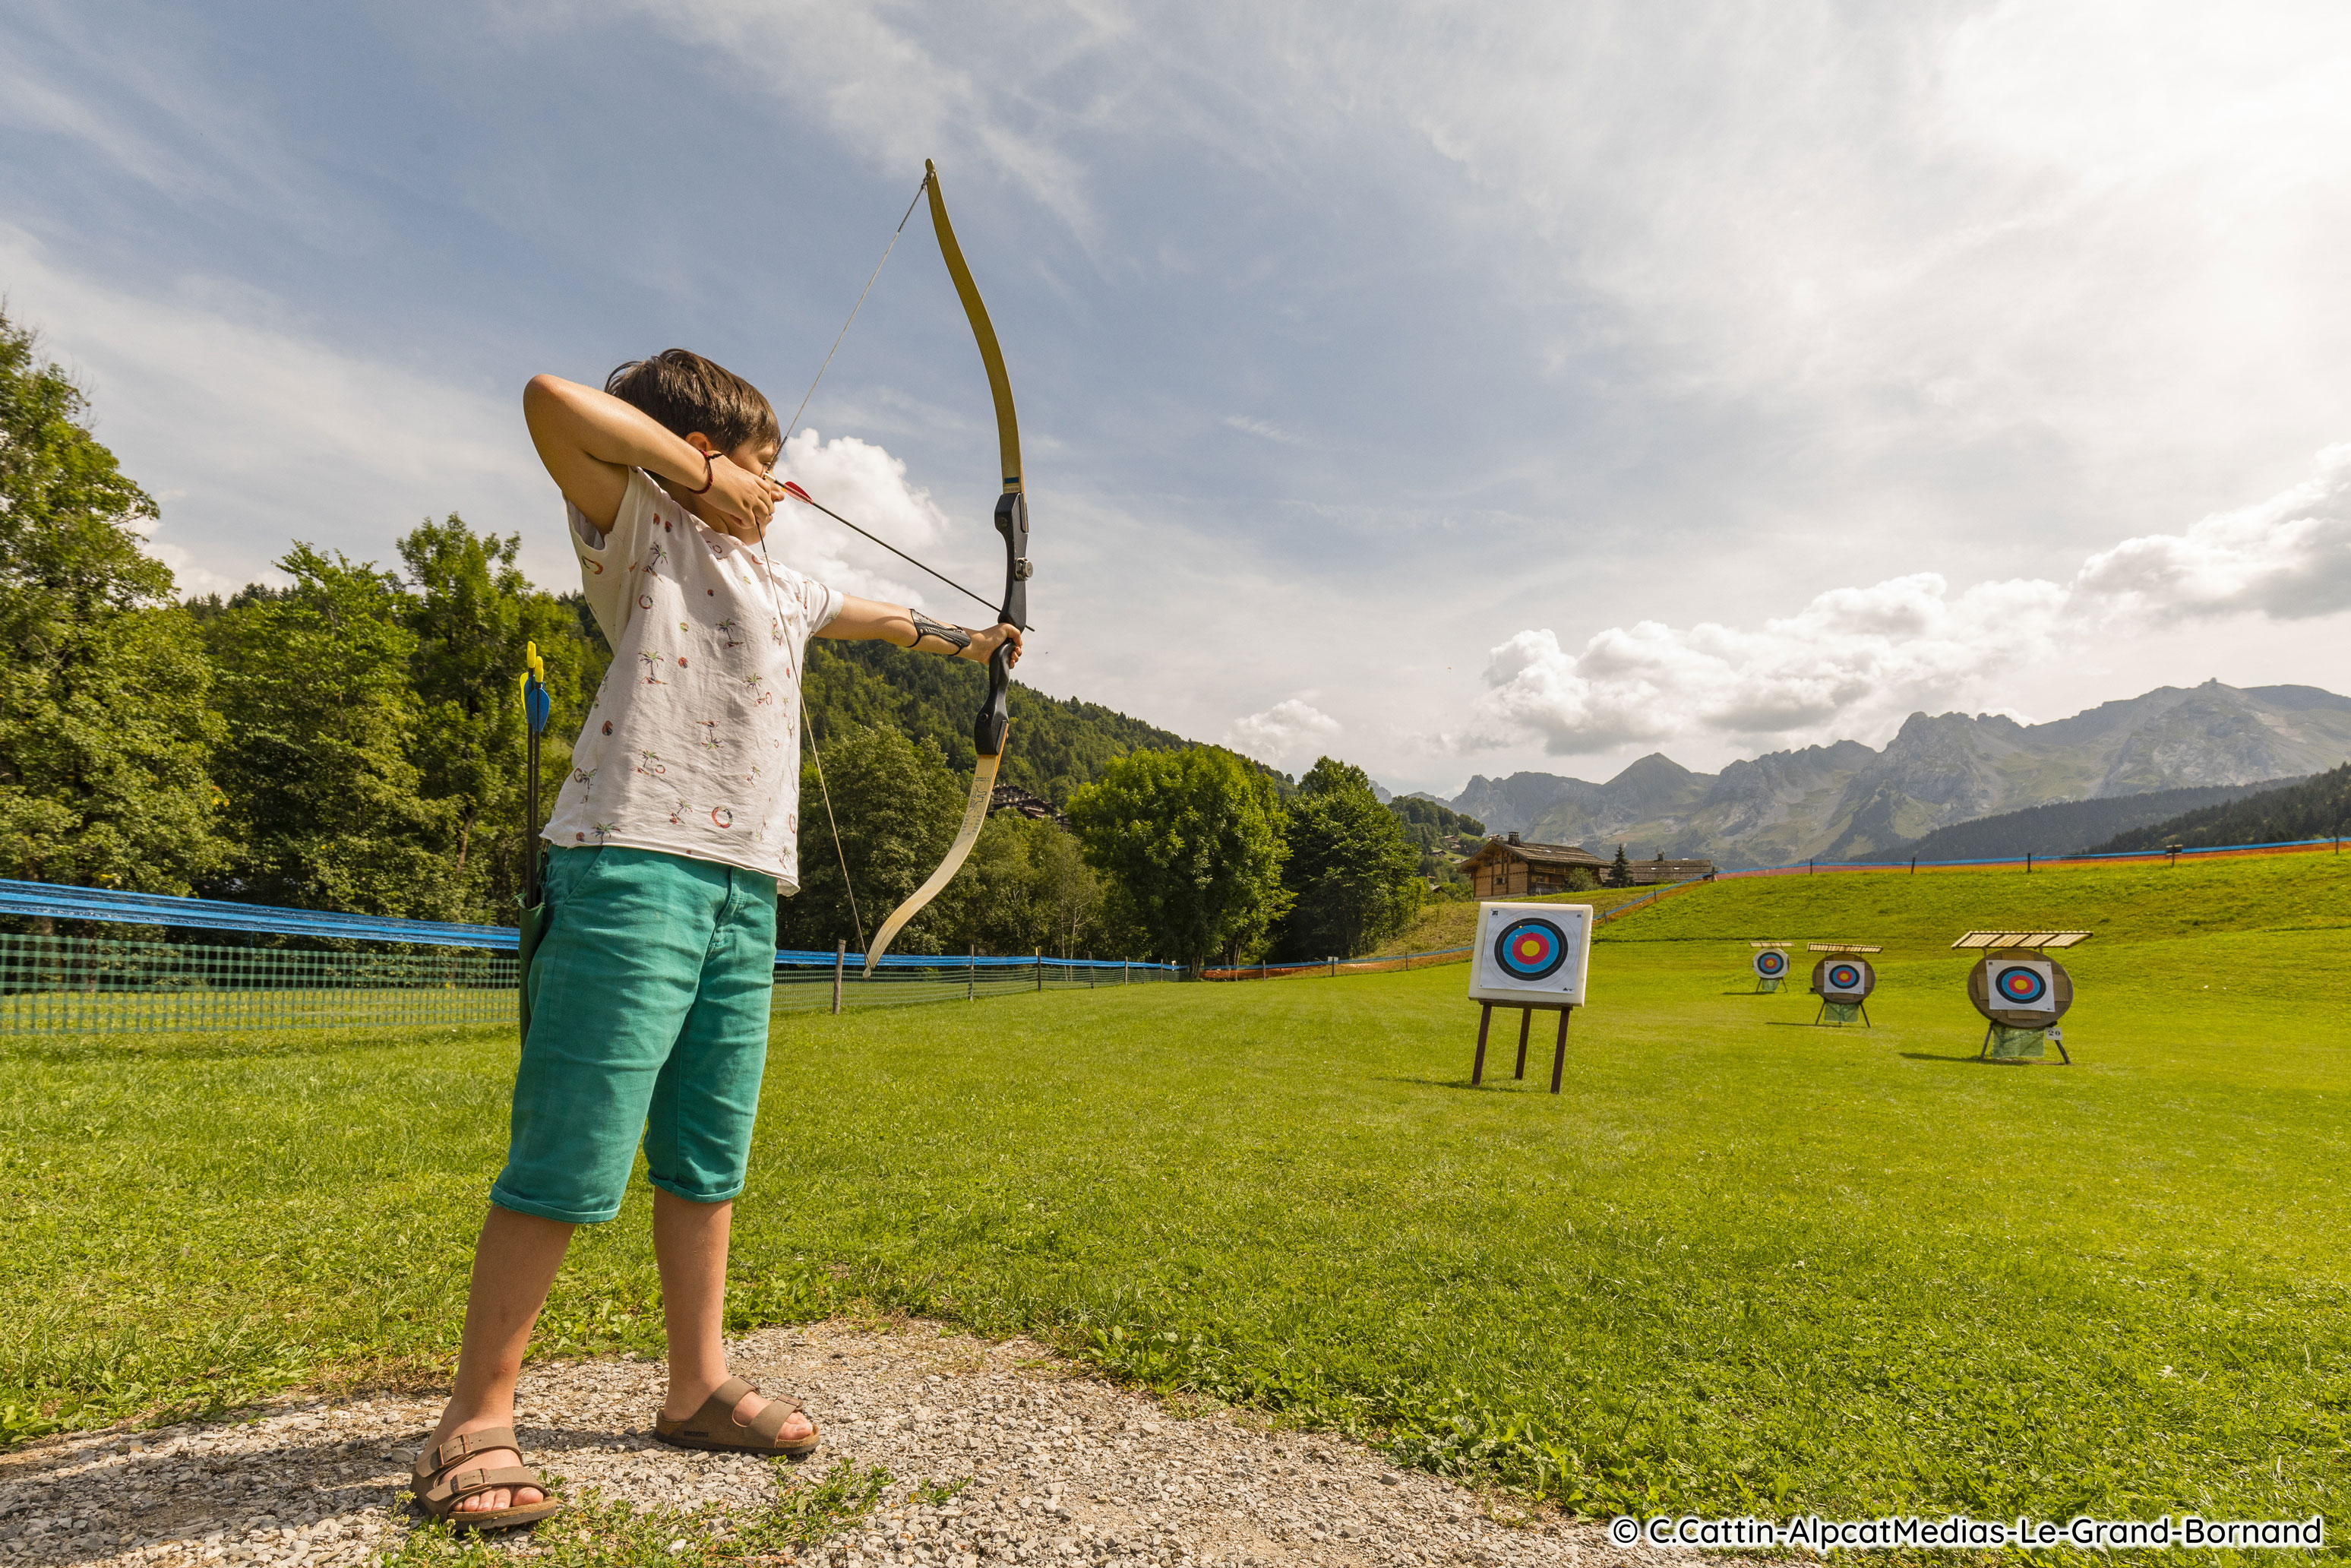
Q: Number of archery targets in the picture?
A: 4